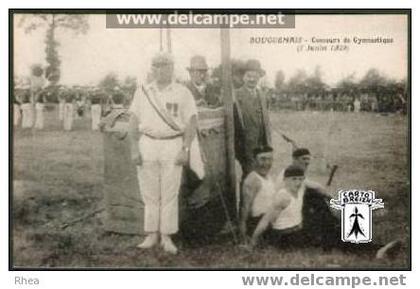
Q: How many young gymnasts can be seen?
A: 3